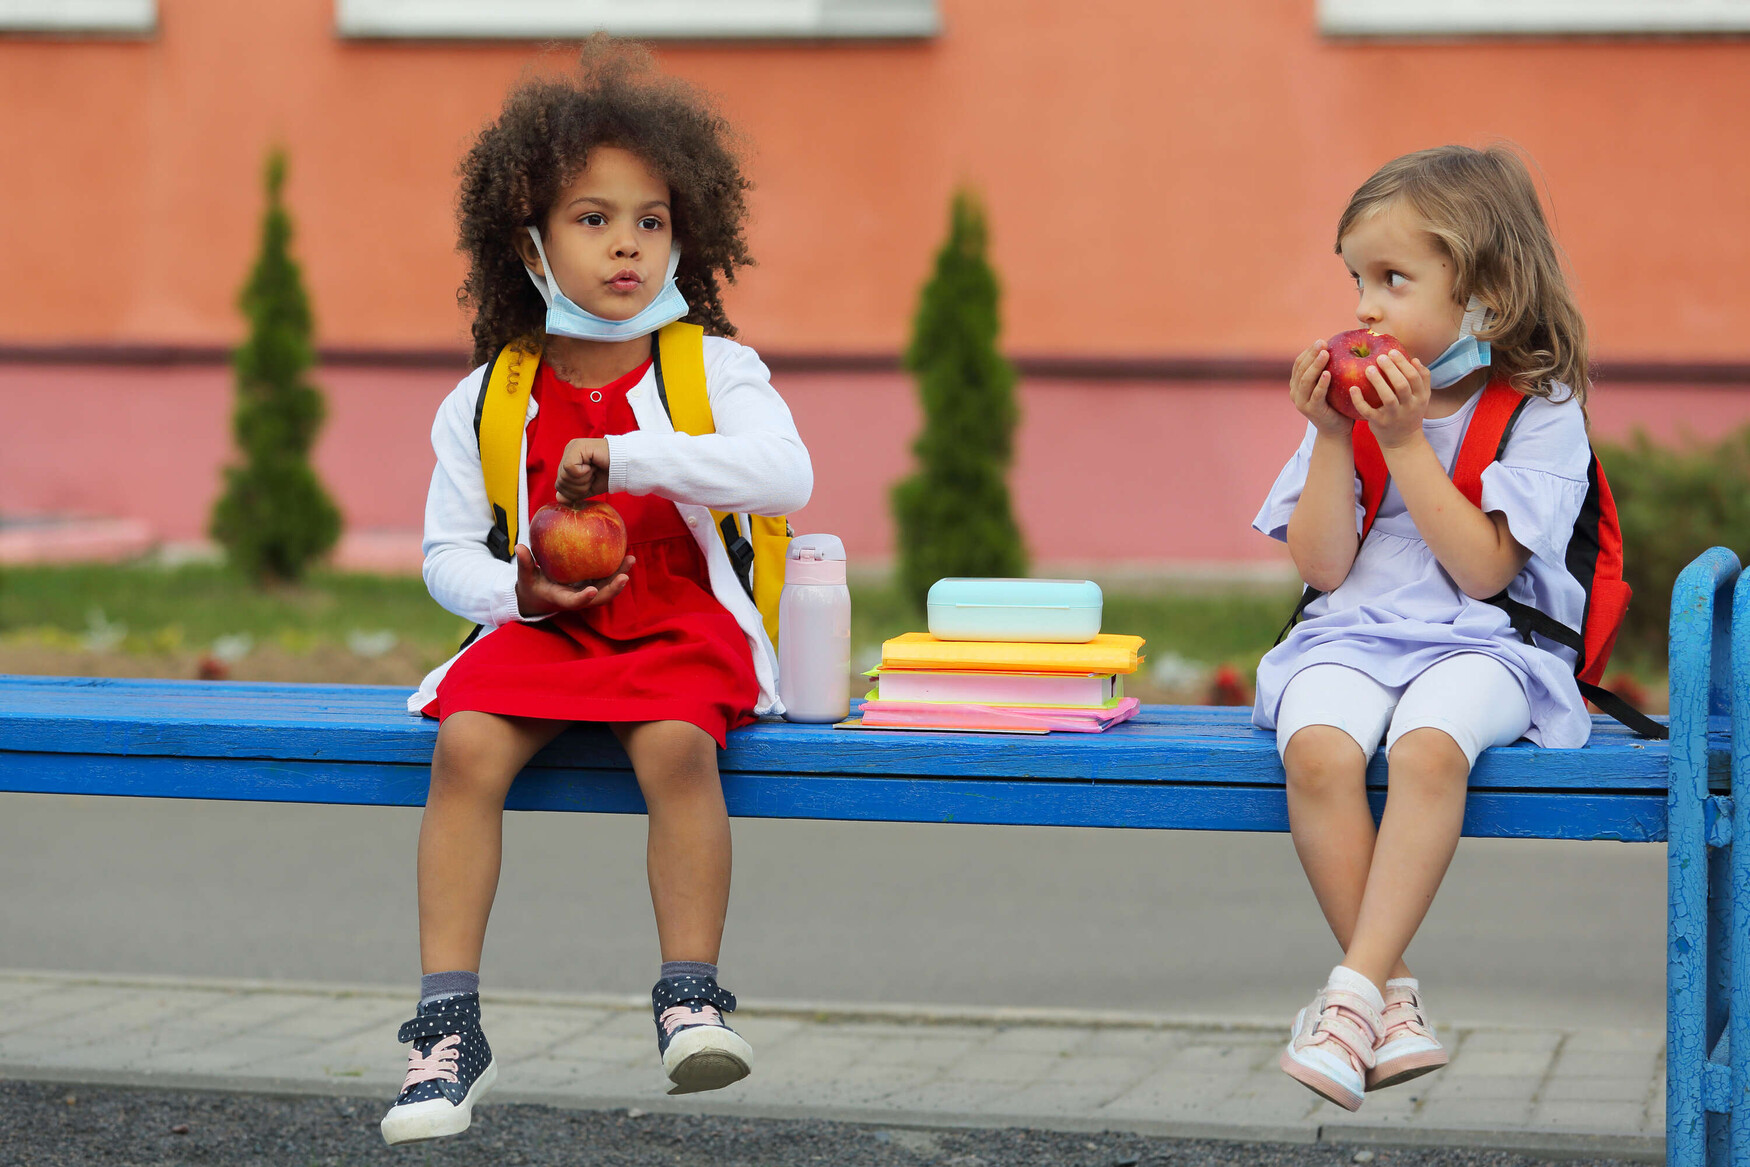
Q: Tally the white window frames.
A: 3